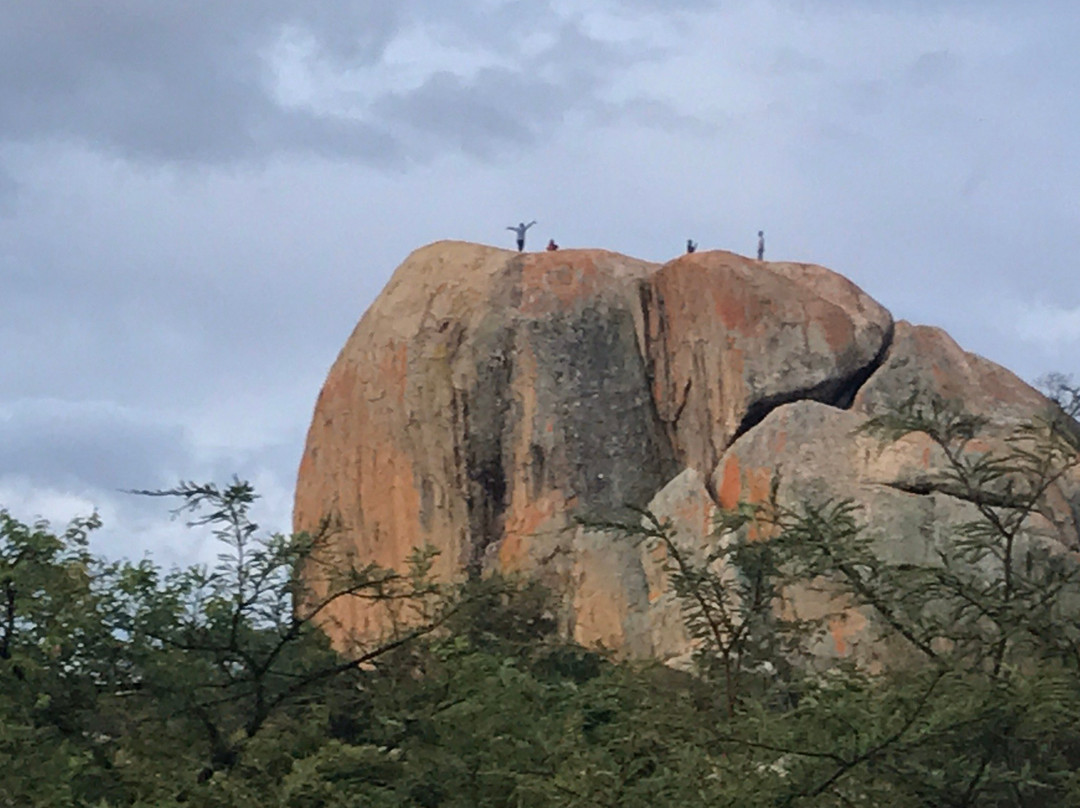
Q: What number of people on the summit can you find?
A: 4